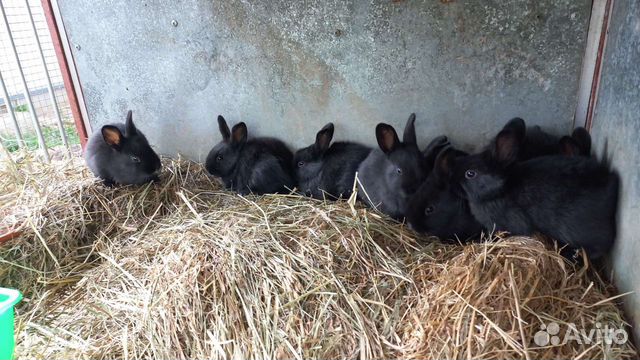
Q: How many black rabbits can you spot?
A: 7